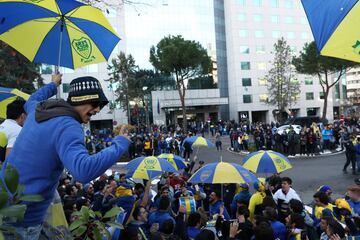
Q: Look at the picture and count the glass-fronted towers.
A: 1